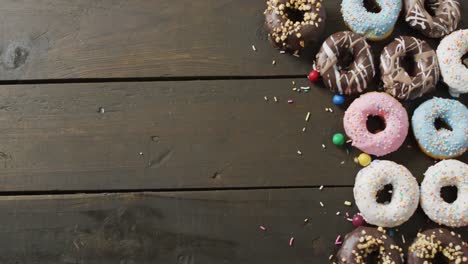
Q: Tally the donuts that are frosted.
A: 12